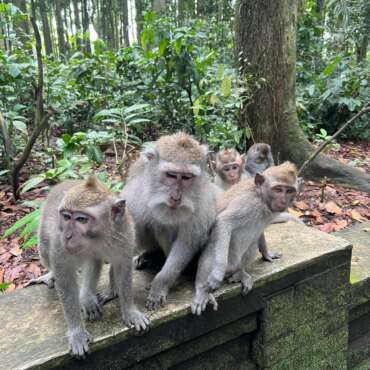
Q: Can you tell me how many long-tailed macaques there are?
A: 5